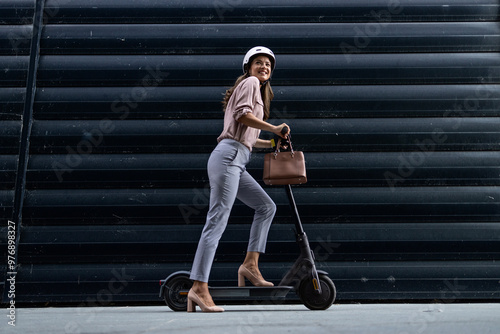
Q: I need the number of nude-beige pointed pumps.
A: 2